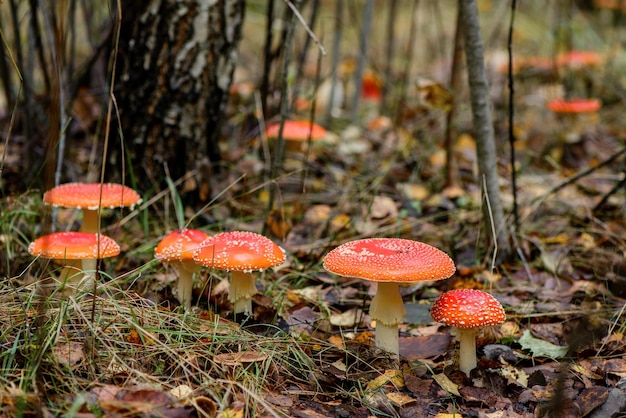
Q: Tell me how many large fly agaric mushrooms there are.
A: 6